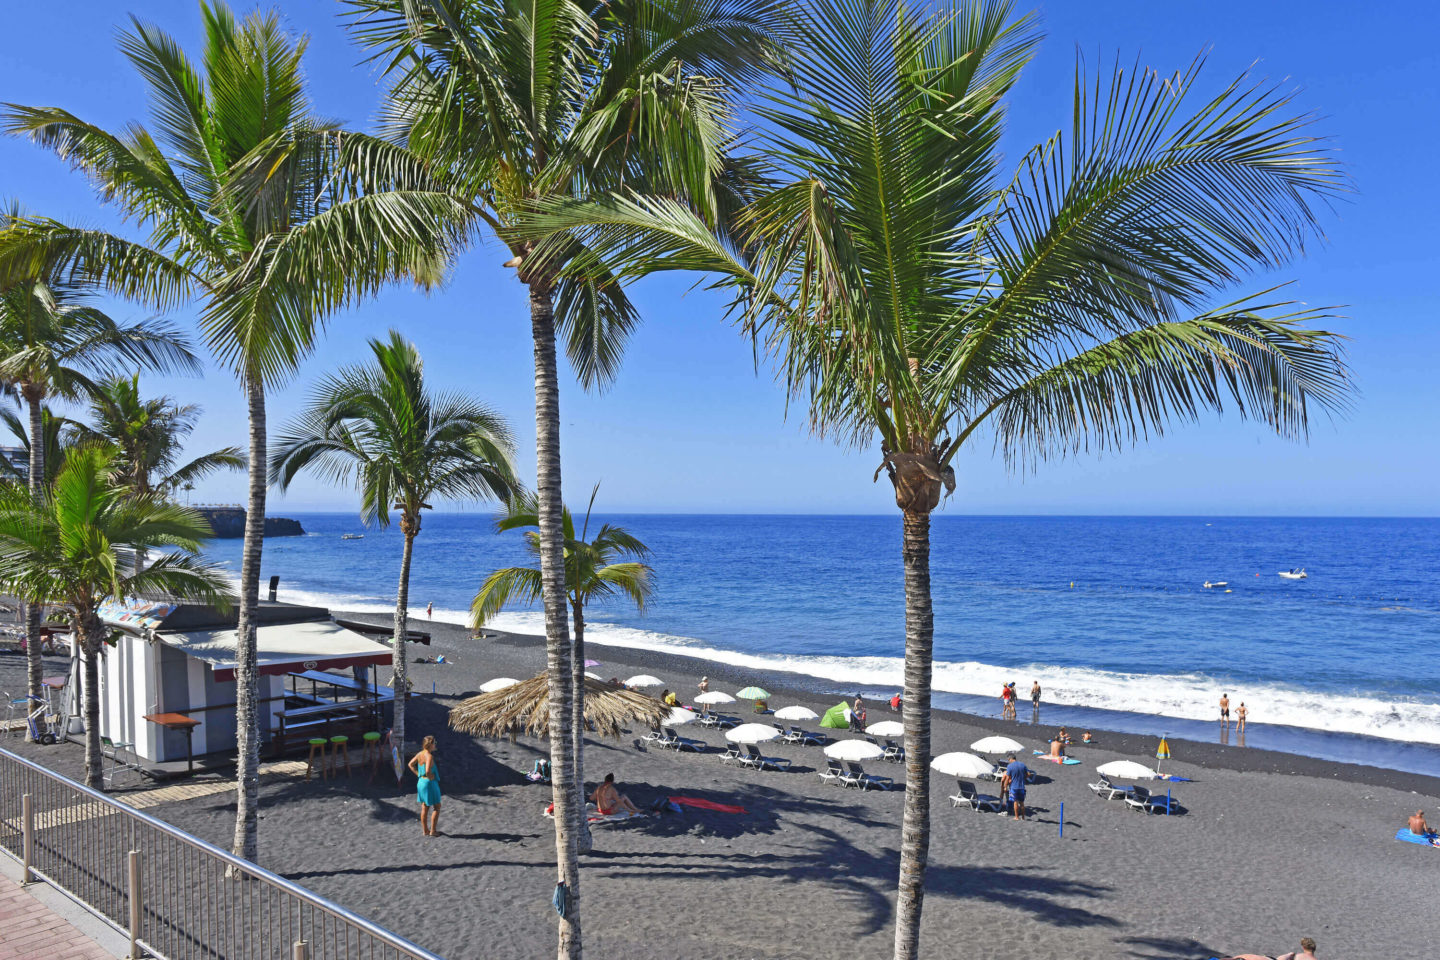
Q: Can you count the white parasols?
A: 12